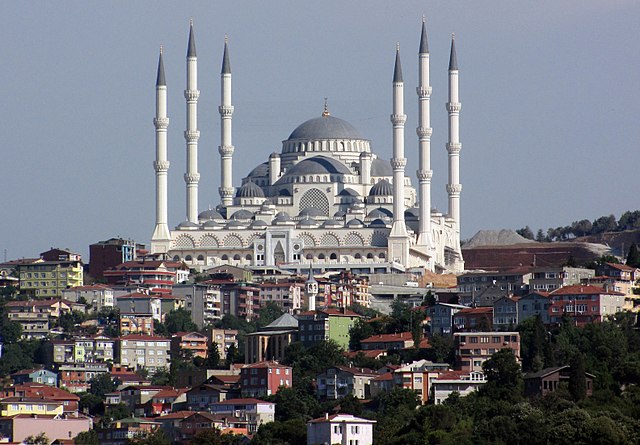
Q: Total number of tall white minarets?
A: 6